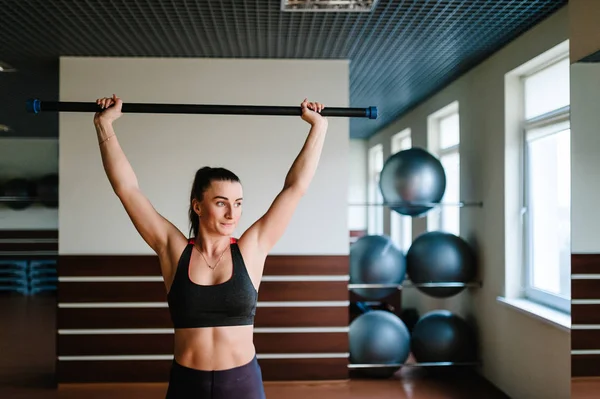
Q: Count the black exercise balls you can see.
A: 5